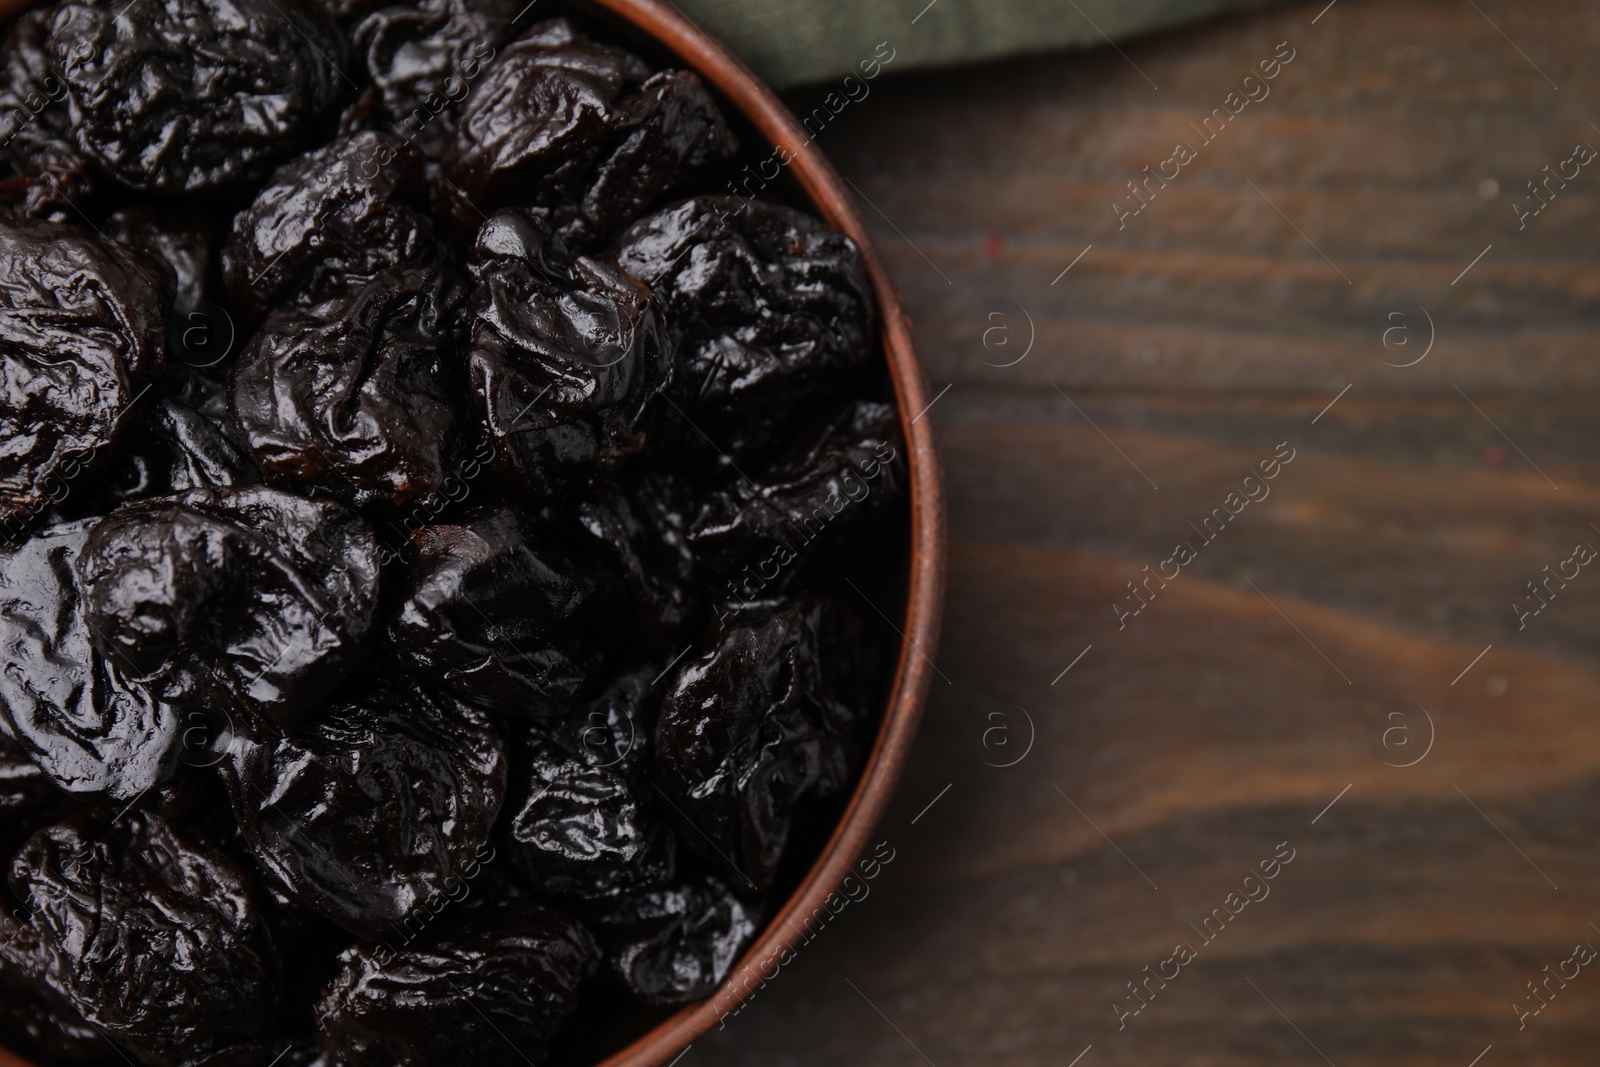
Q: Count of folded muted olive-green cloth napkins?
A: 1